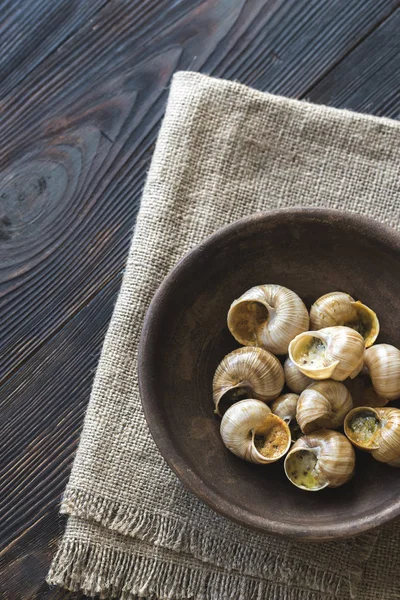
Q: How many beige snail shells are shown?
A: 11